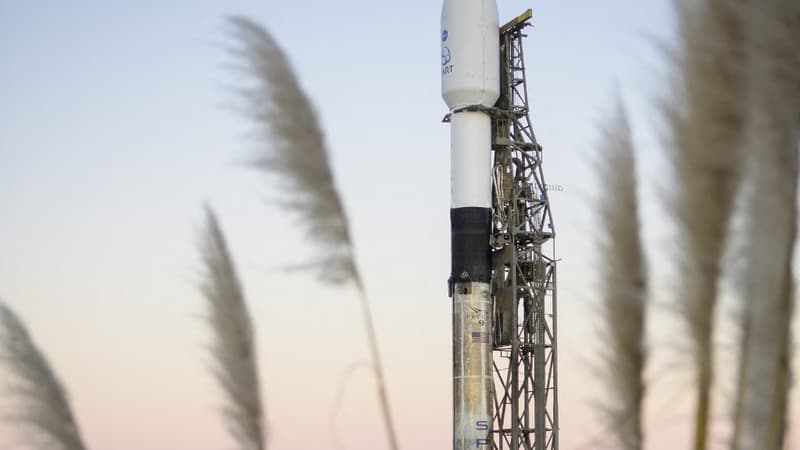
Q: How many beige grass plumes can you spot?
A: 6